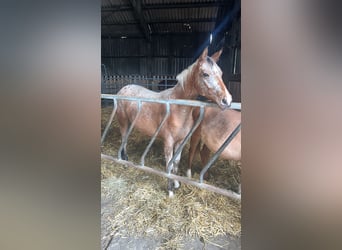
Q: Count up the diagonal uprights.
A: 5